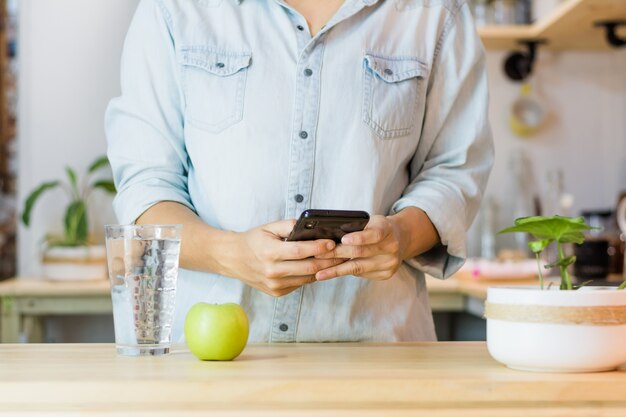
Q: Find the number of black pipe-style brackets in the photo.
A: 2